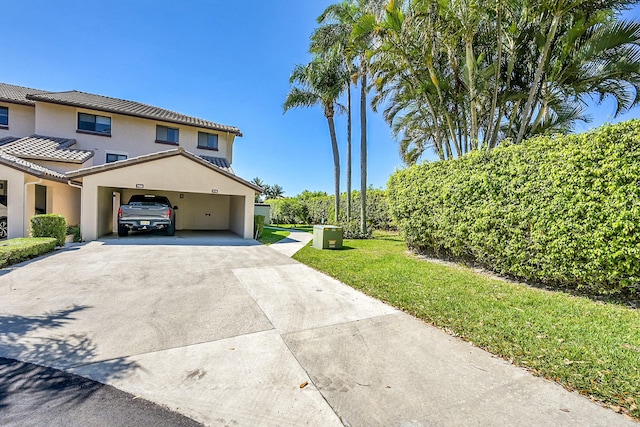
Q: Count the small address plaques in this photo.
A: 2